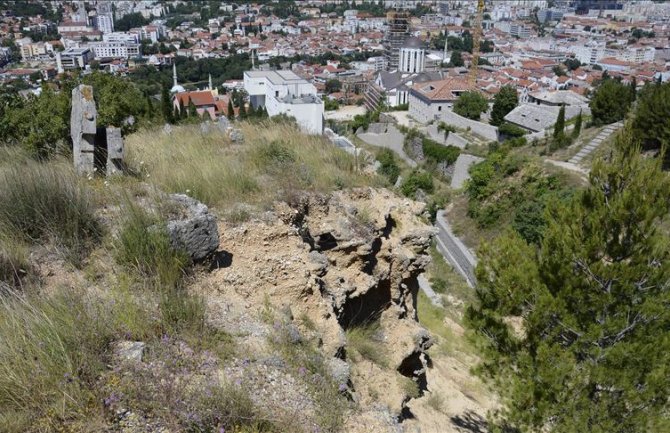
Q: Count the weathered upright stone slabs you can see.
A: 2